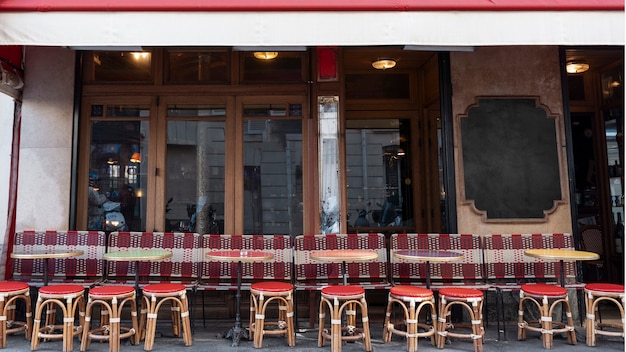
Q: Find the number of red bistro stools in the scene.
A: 10